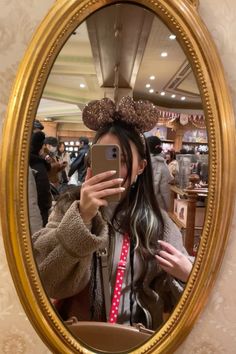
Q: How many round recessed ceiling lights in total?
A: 9